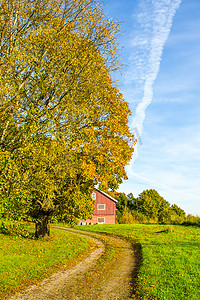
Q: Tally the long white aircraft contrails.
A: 1